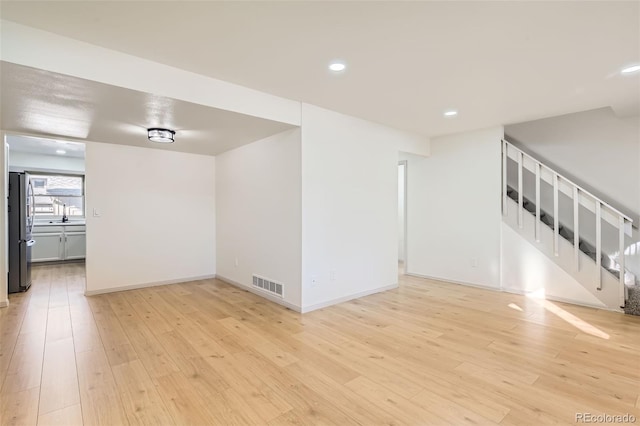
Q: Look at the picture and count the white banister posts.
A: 7